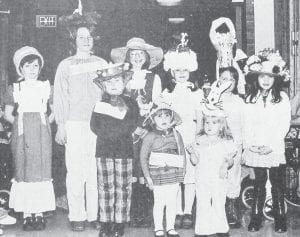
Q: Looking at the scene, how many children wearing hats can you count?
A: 9